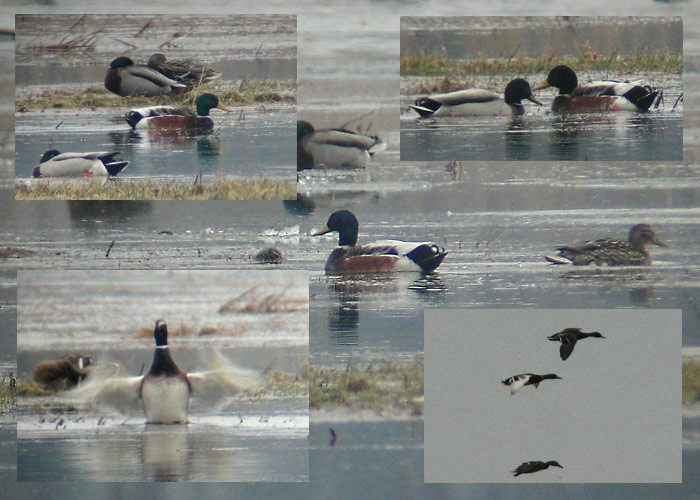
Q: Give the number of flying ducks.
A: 3